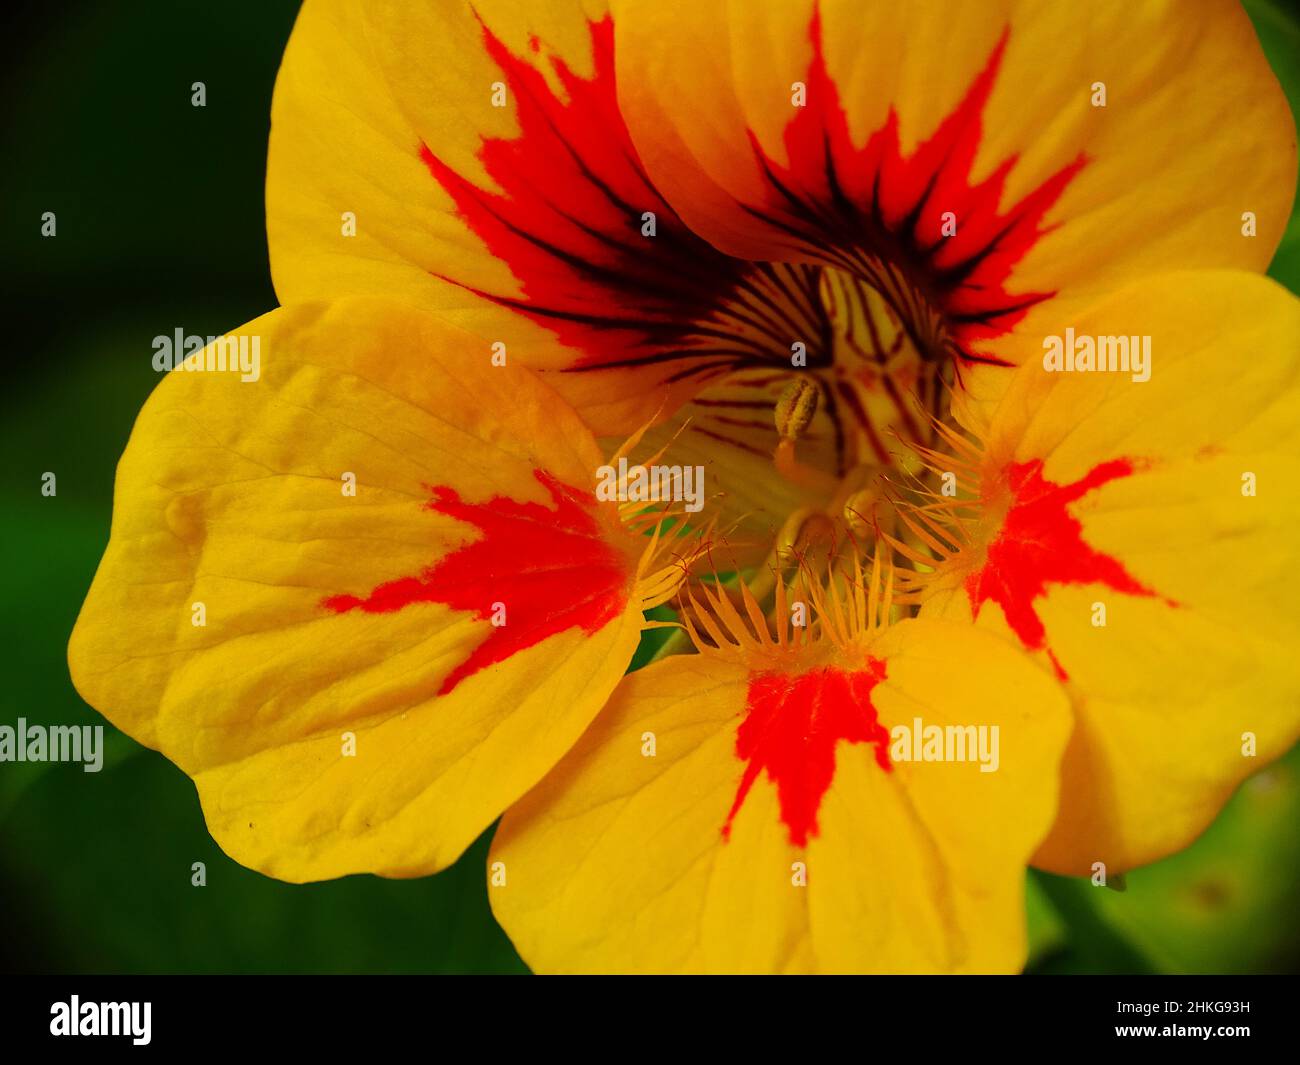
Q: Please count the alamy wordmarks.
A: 6